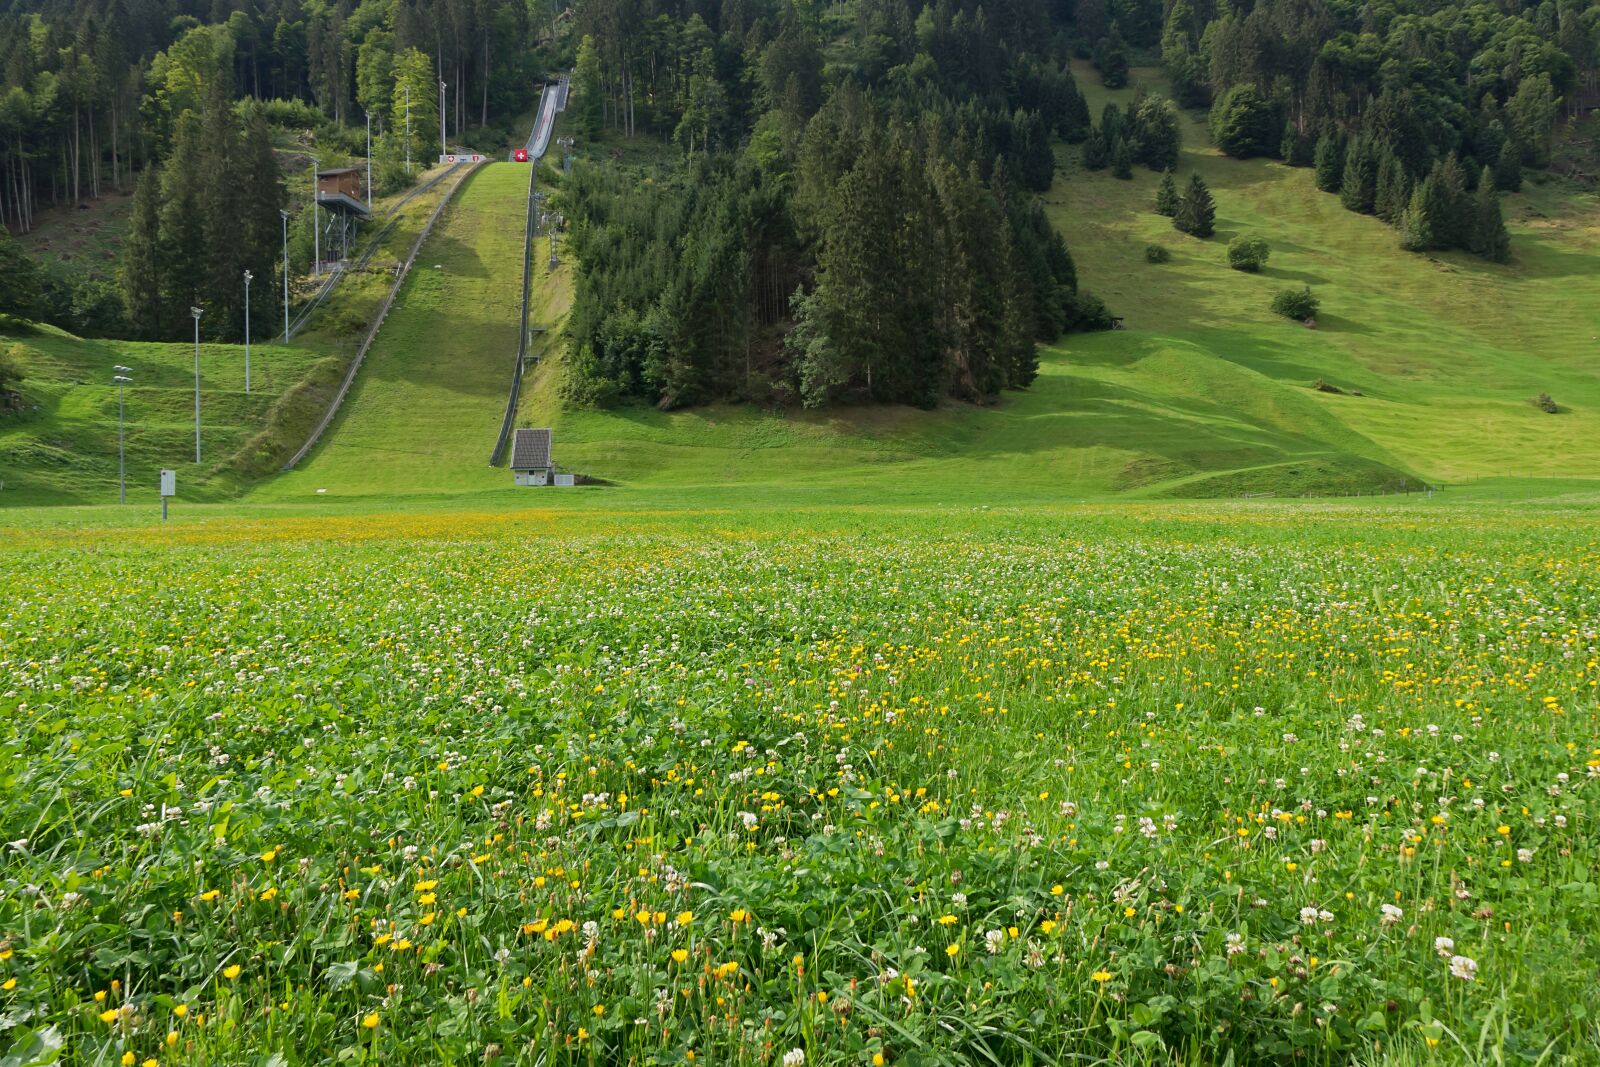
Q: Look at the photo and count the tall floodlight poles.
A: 8